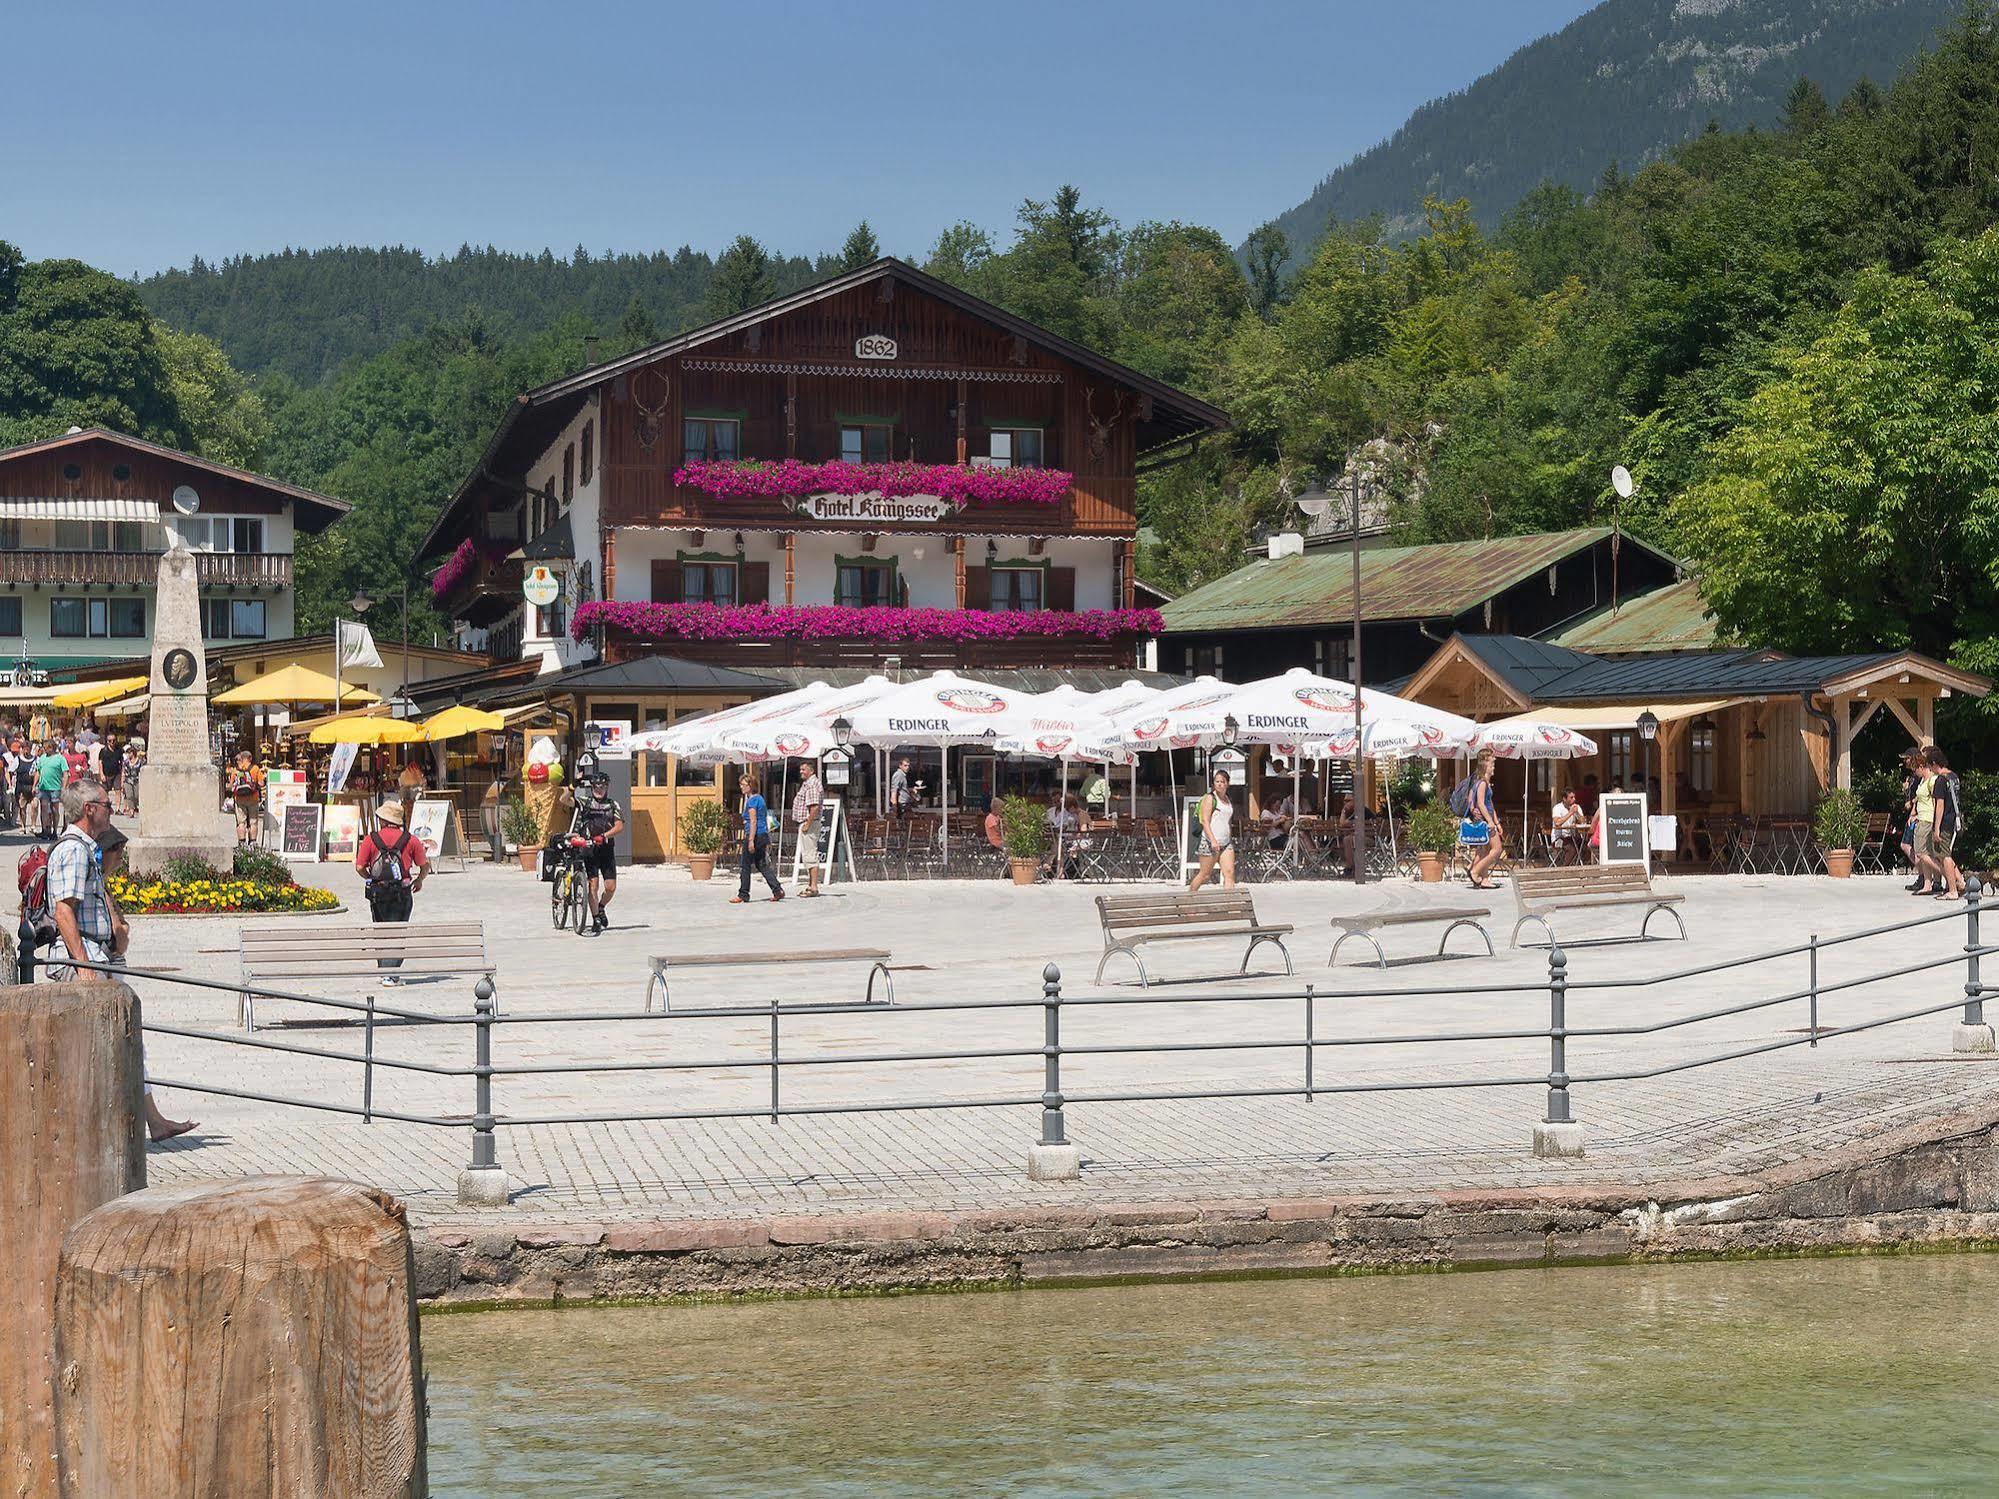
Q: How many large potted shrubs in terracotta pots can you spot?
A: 5